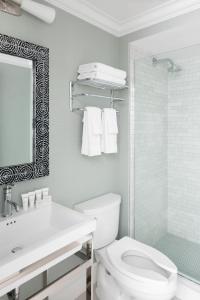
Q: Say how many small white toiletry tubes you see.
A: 4